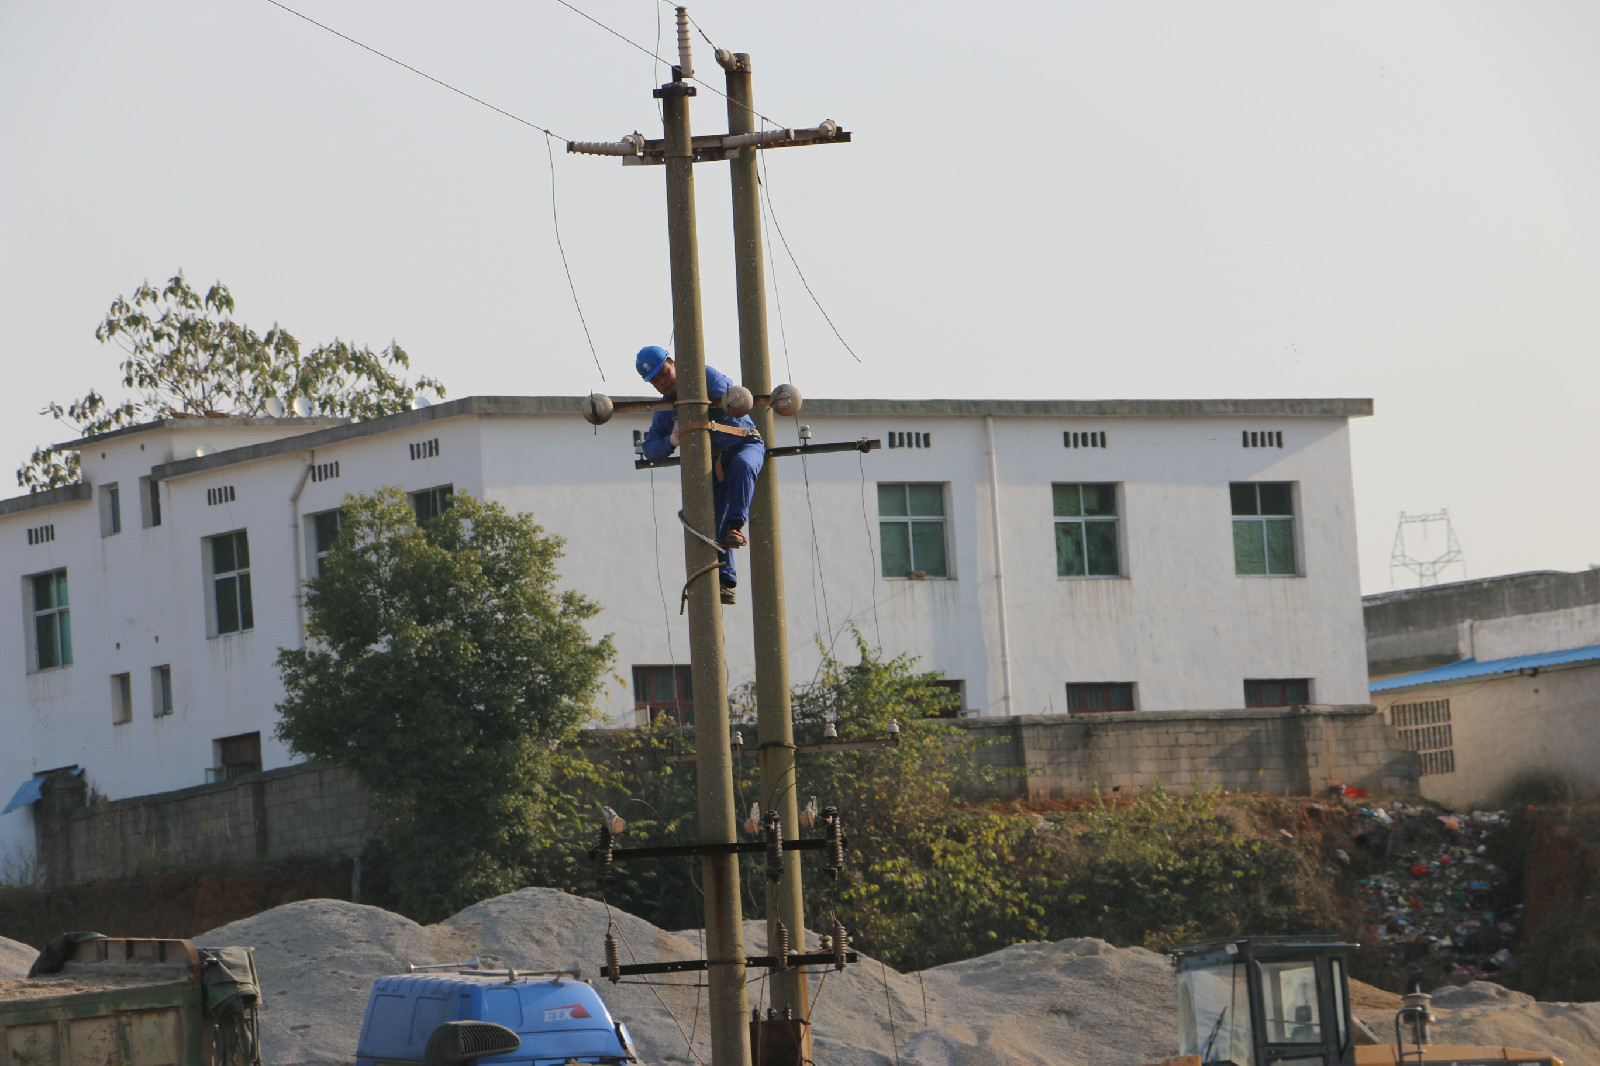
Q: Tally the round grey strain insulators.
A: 3